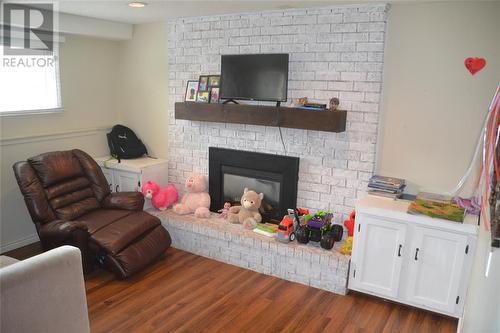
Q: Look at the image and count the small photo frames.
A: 5